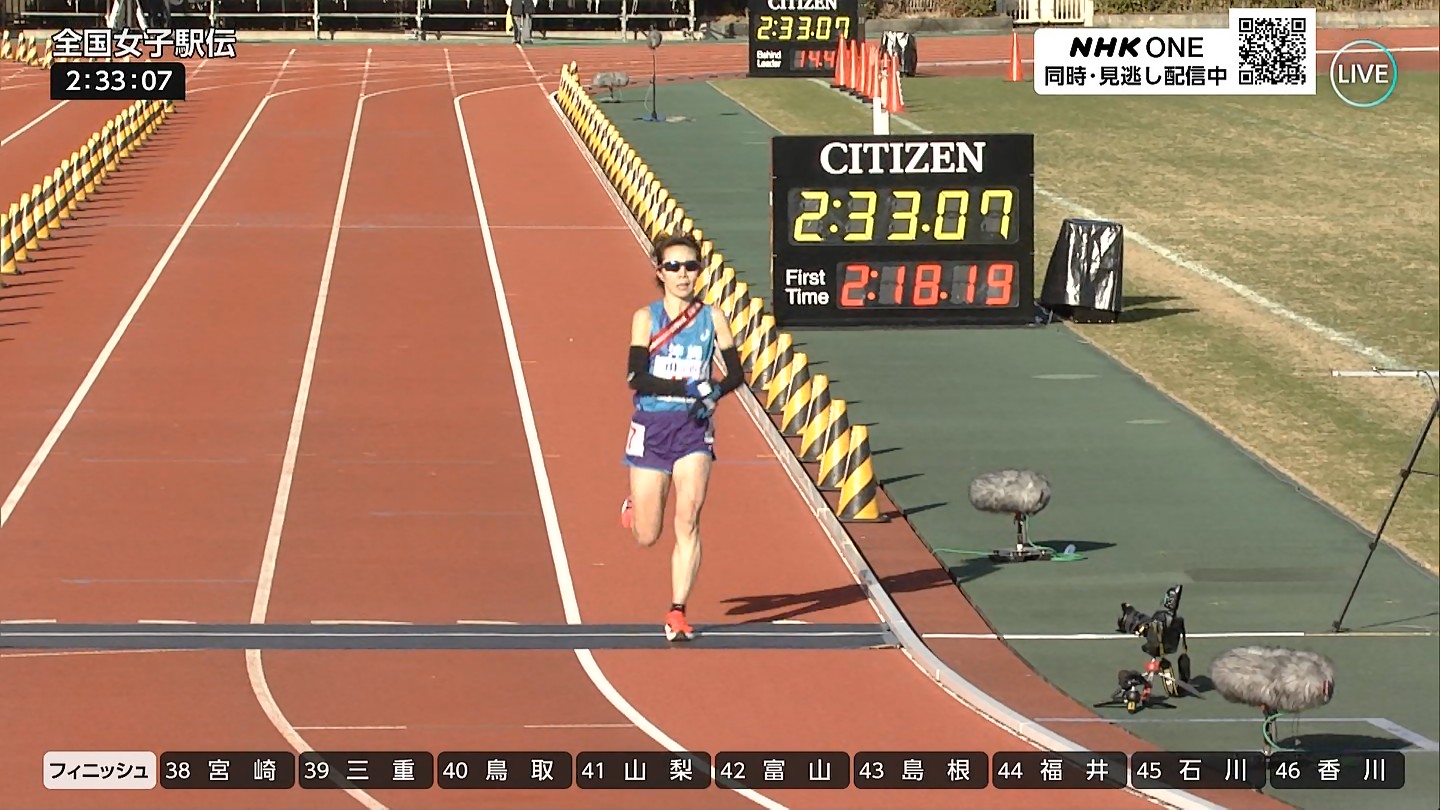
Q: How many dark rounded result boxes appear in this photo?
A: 9